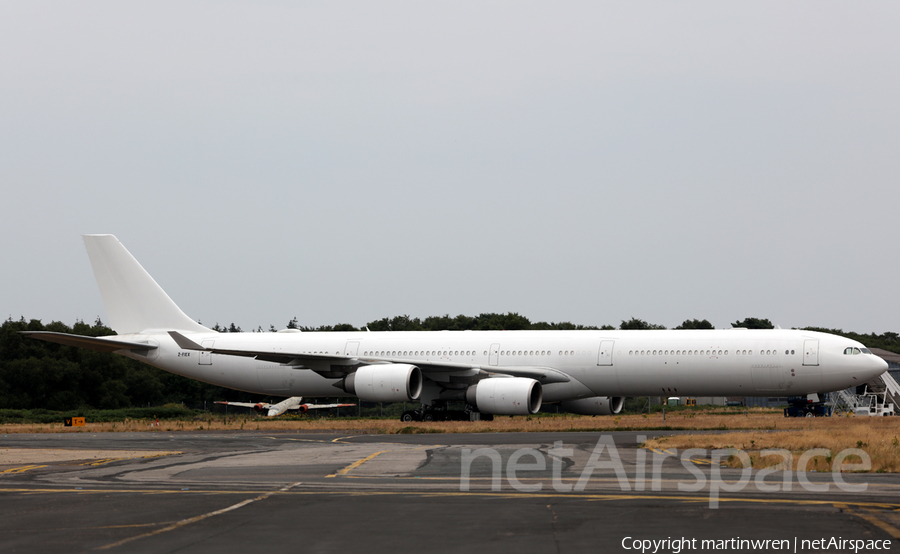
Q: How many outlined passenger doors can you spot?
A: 5